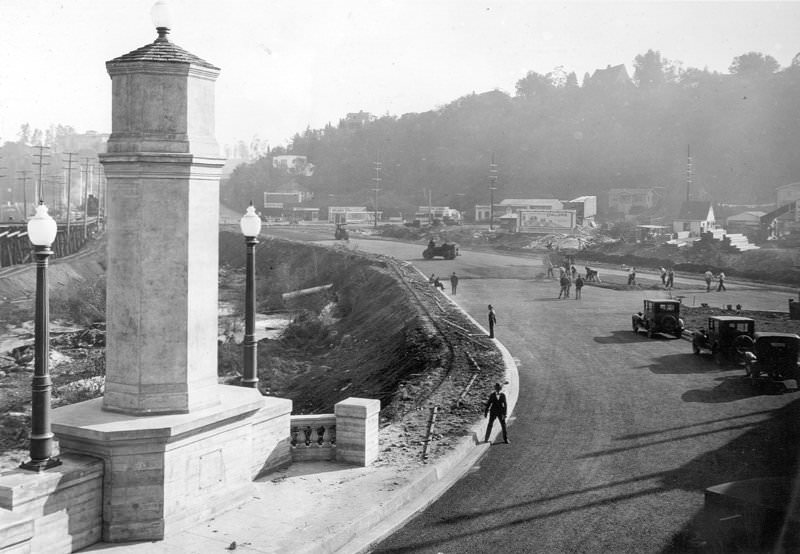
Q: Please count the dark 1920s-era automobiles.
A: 3